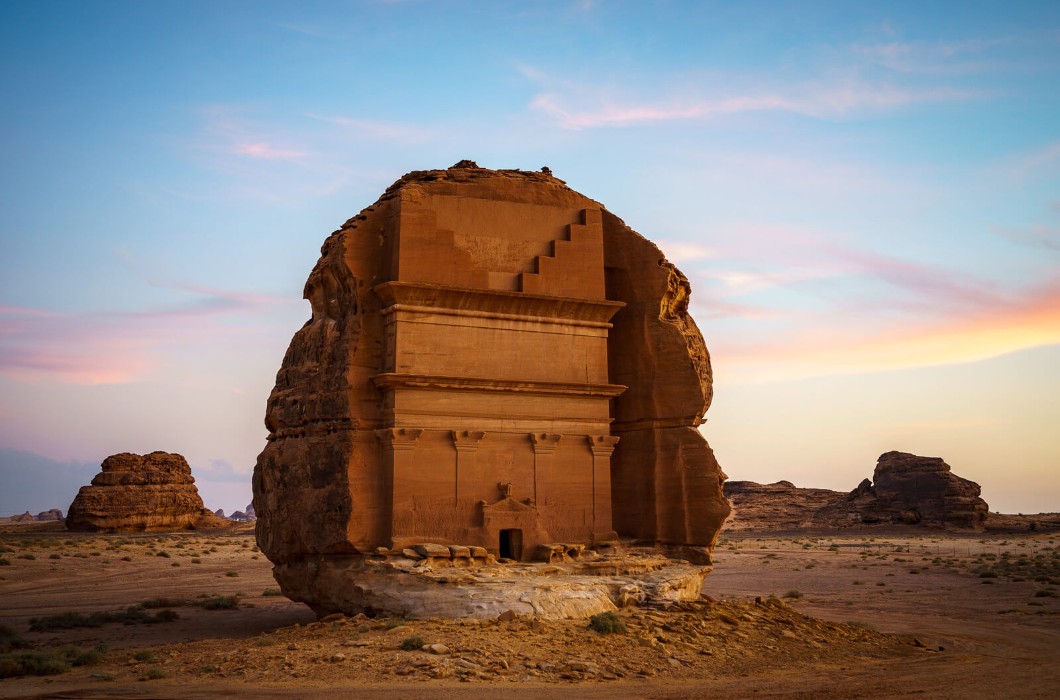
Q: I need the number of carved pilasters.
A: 4